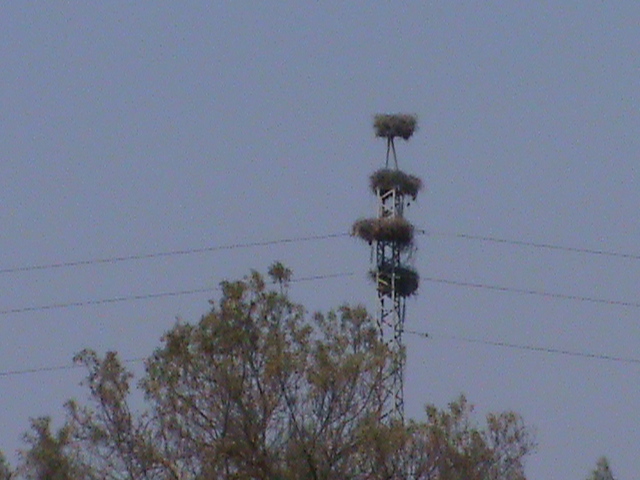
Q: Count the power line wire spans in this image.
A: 6